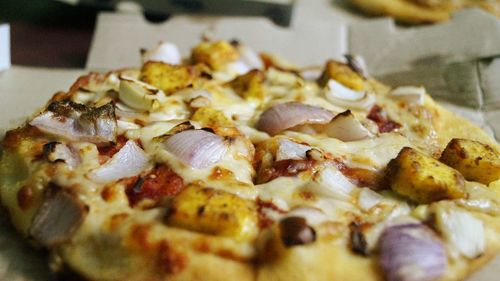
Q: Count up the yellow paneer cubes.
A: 8